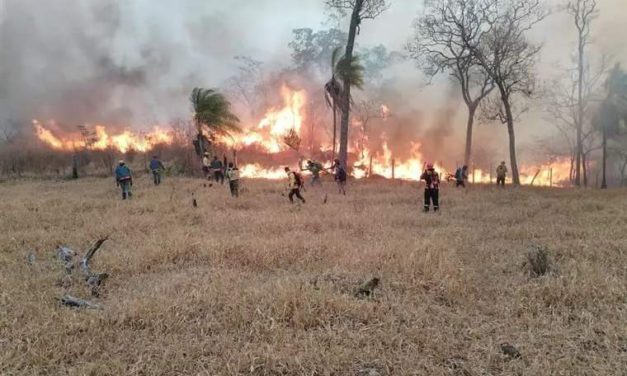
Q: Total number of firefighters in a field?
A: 11